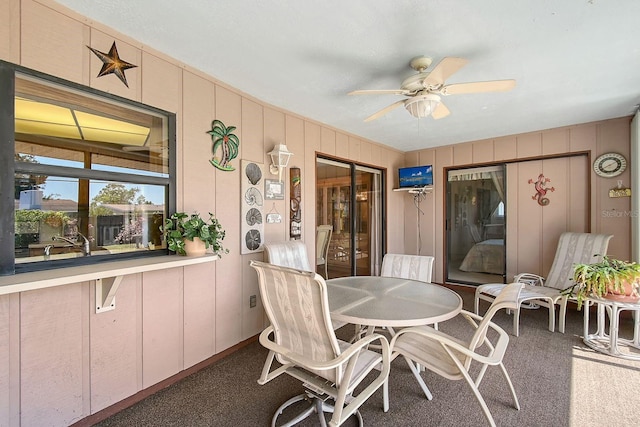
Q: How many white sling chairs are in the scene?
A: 5